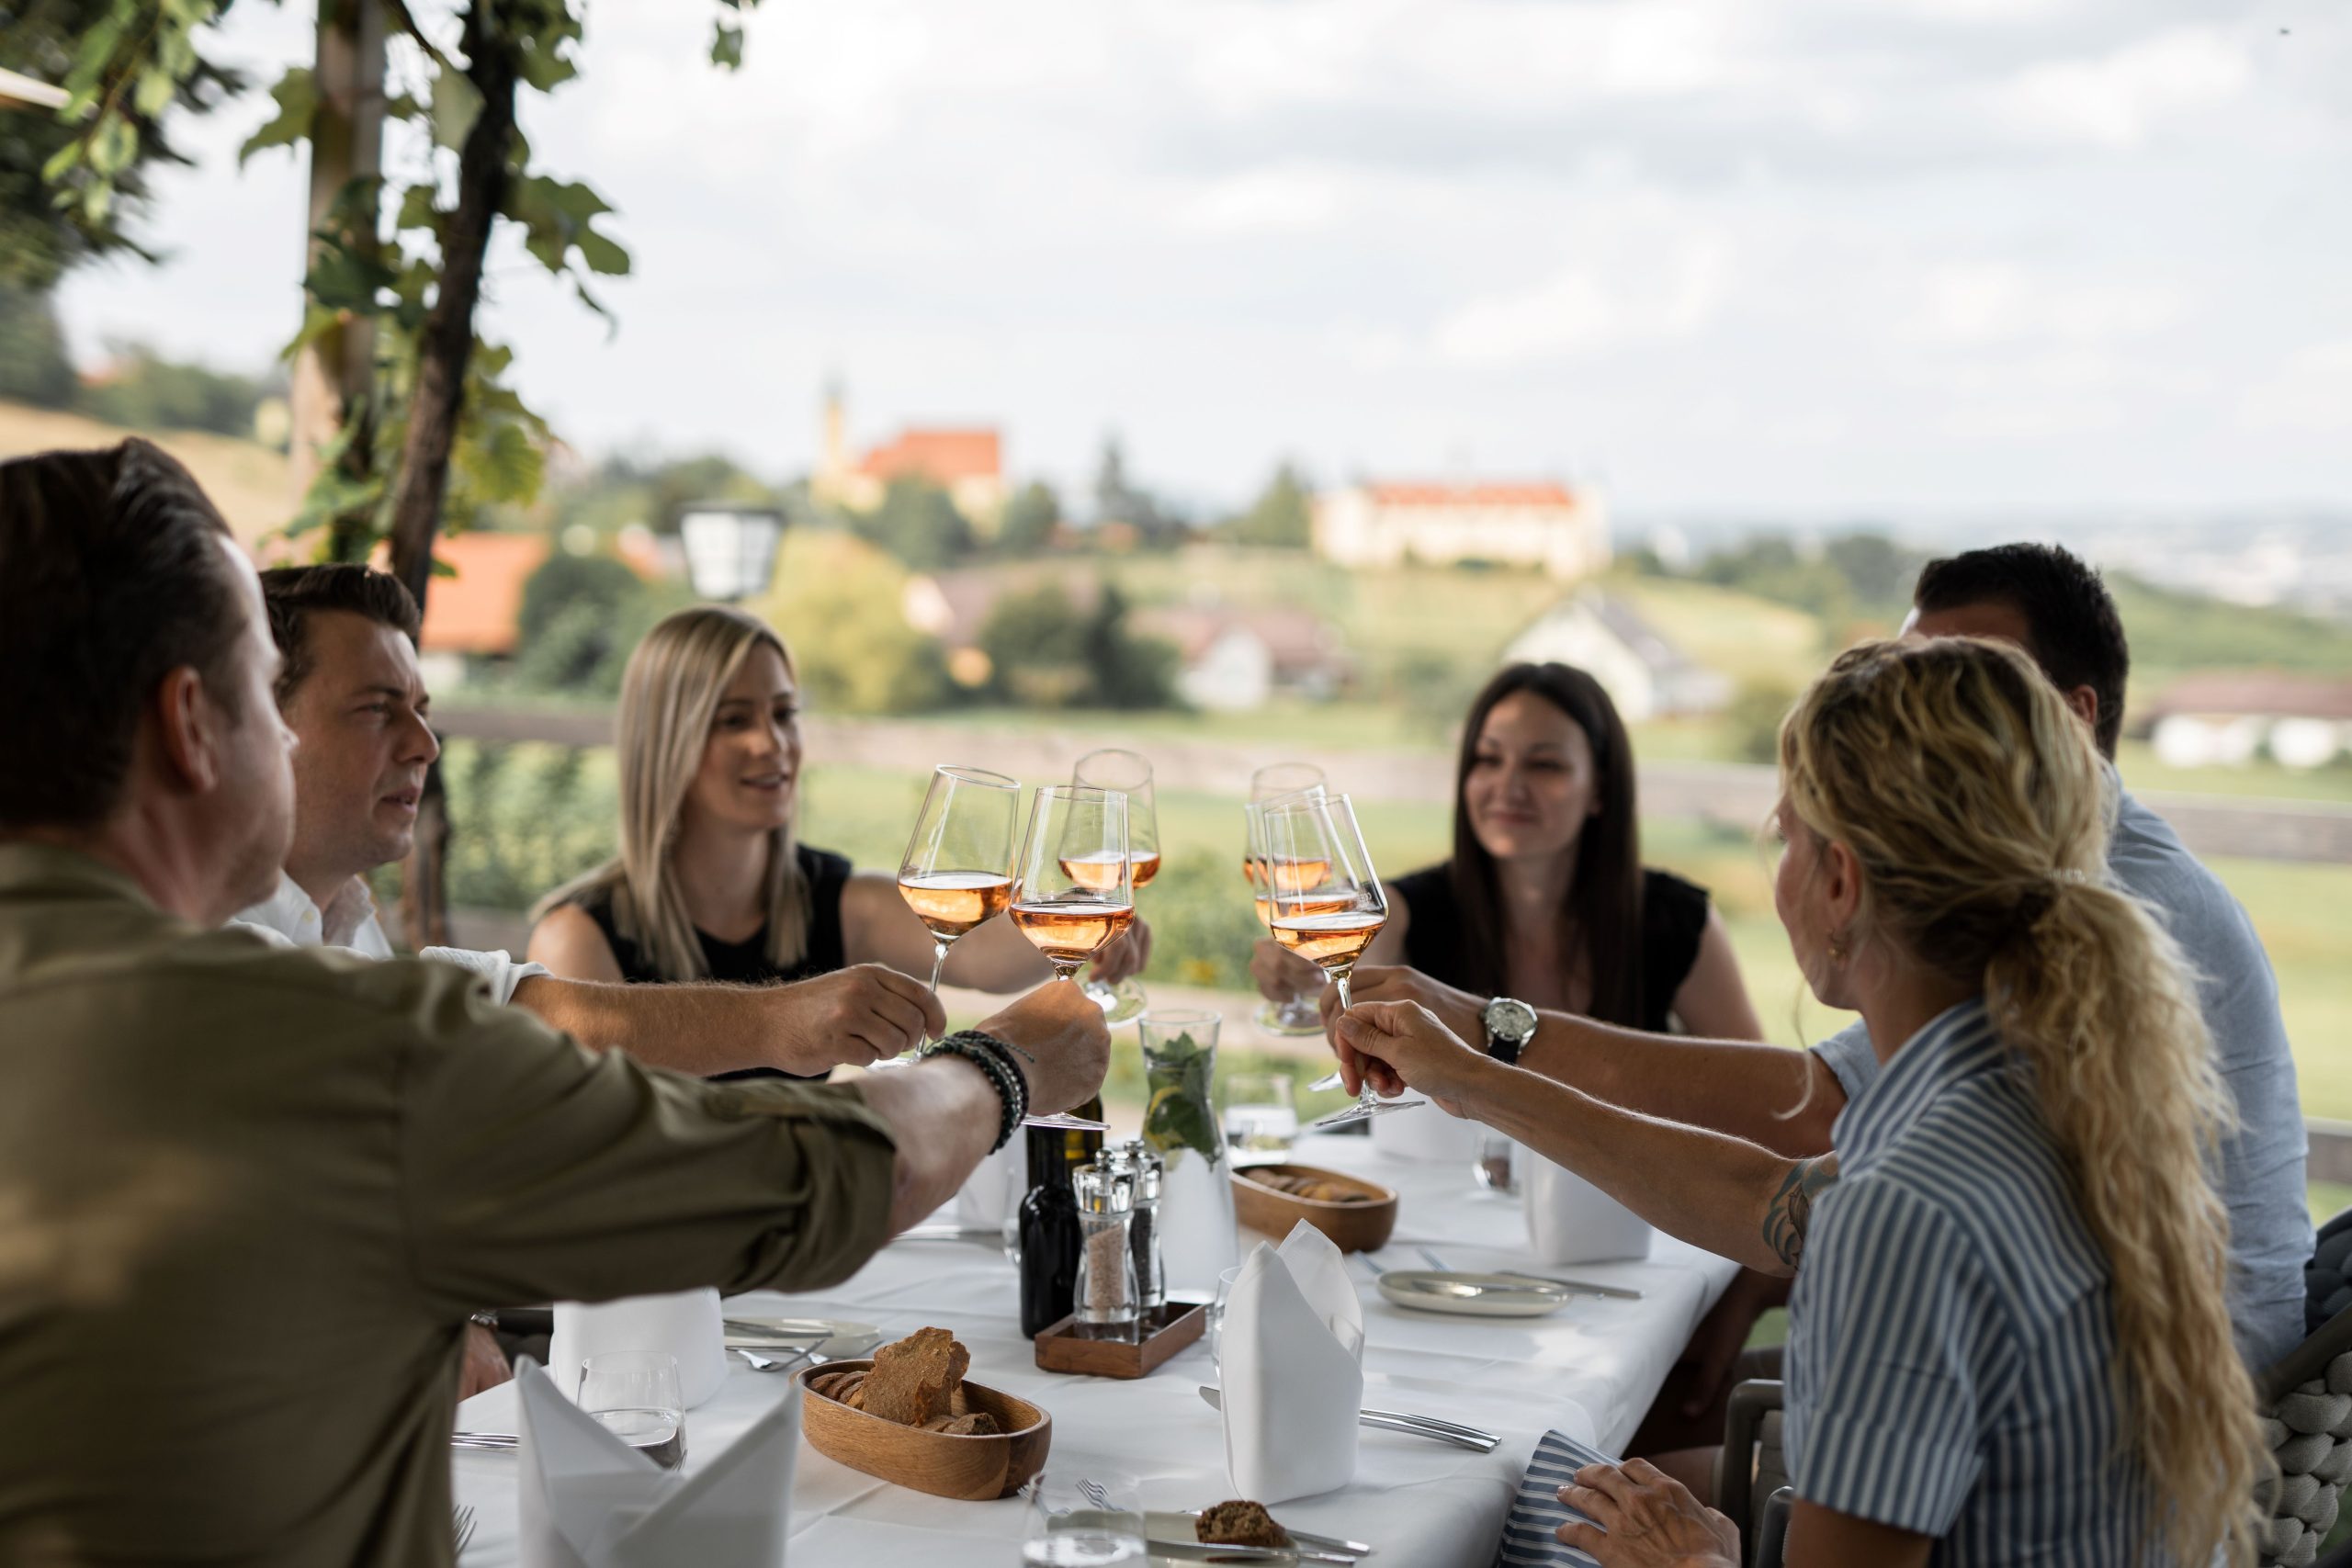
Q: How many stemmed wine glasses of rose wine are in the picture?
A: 6